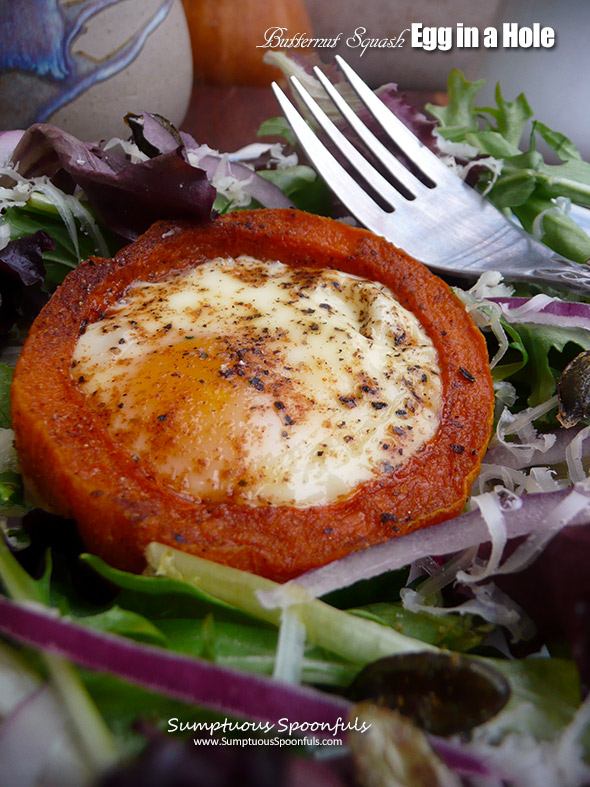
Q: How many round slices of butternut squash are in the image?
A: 1